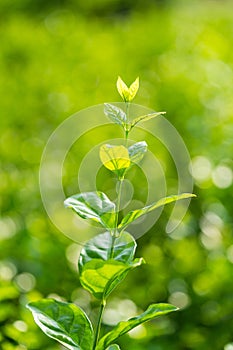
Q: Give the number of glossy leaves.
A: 12